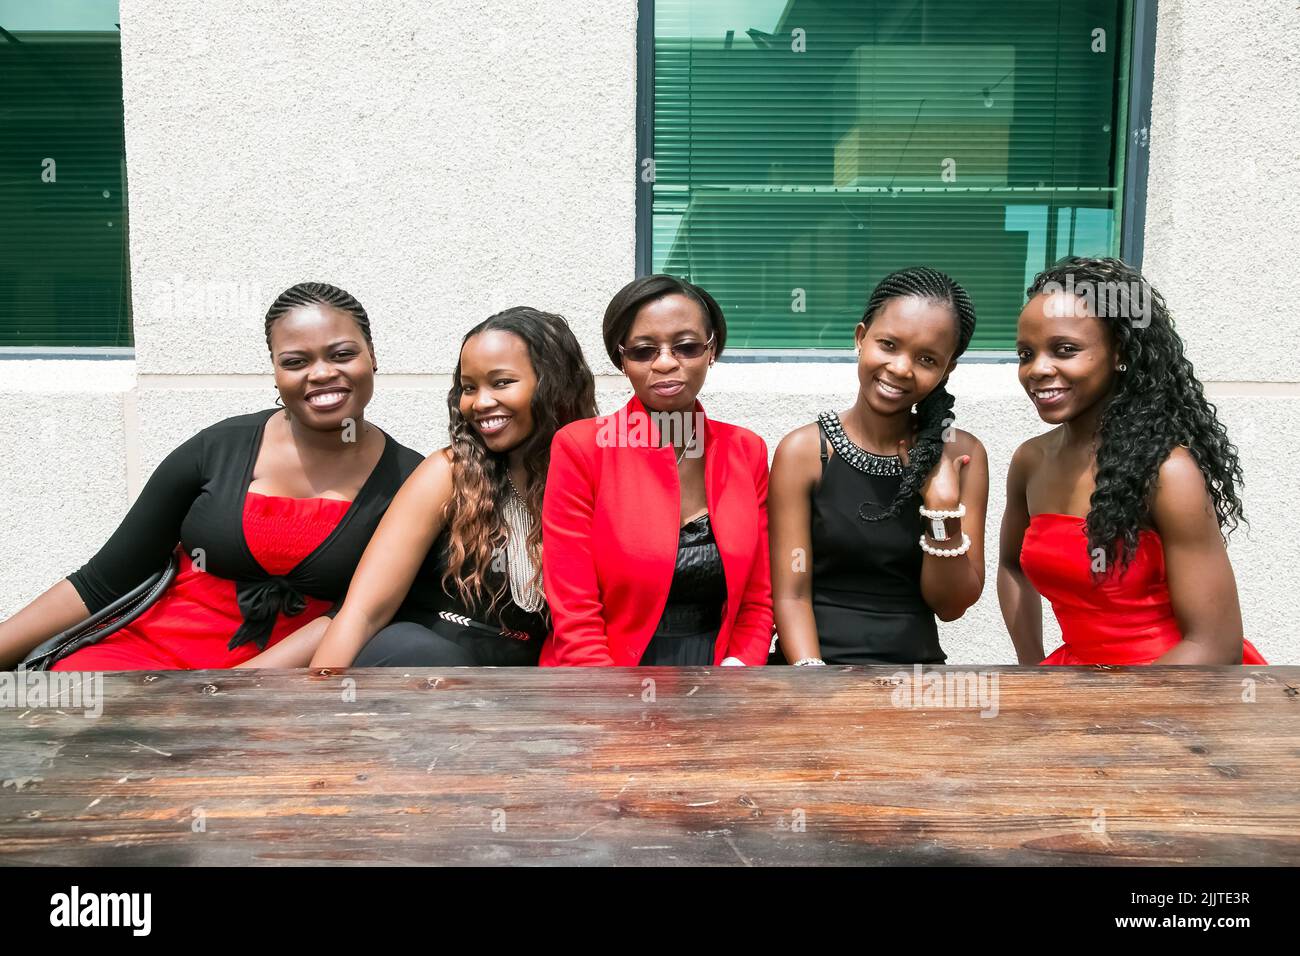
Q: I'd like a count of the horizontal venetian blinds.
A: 2